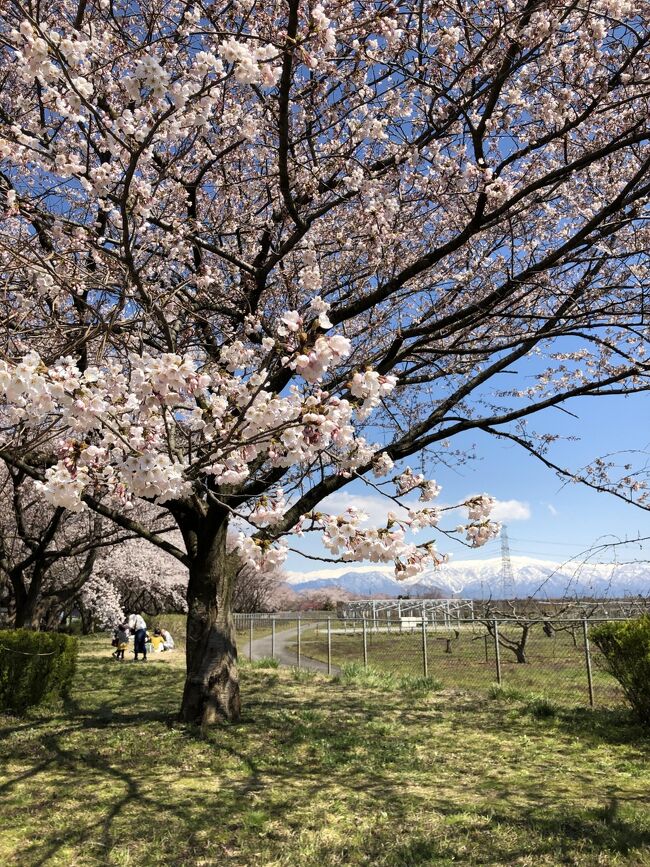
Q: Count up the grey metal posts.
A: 8